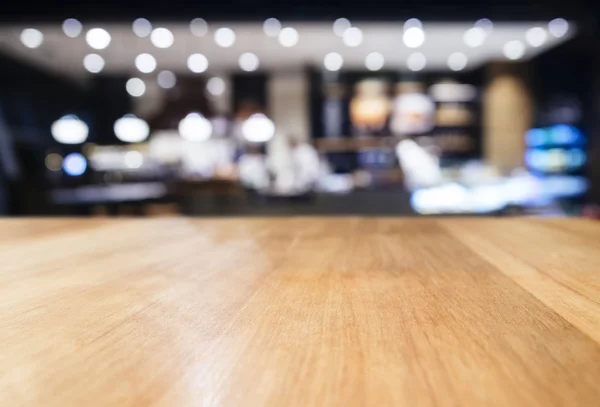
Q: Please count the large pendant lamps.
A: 4